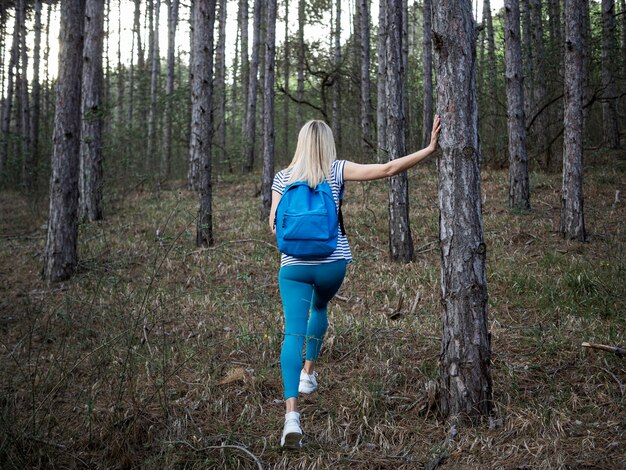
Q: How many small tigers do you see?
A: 0